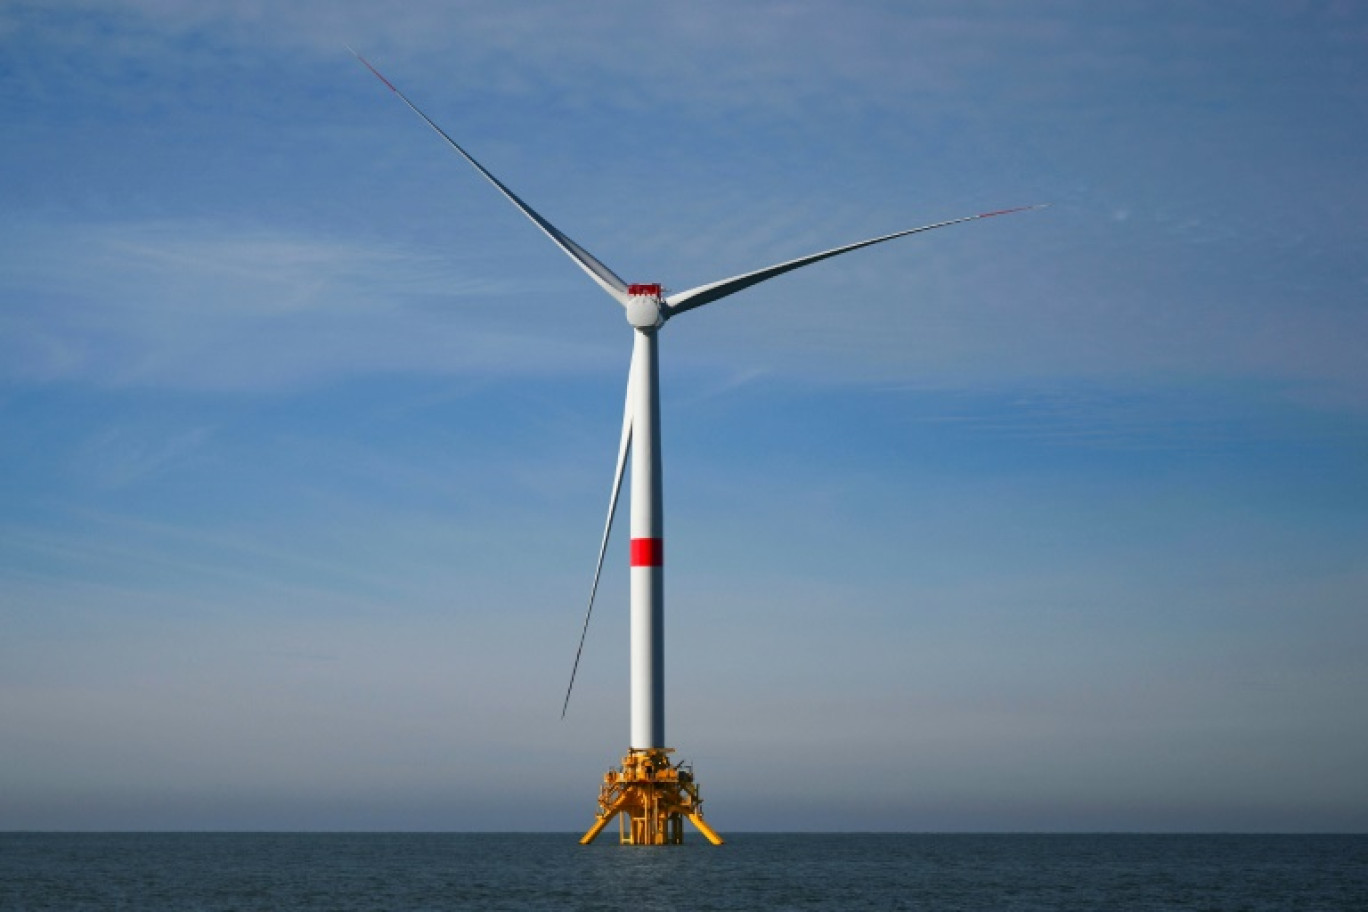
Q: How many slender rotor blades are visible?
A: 3